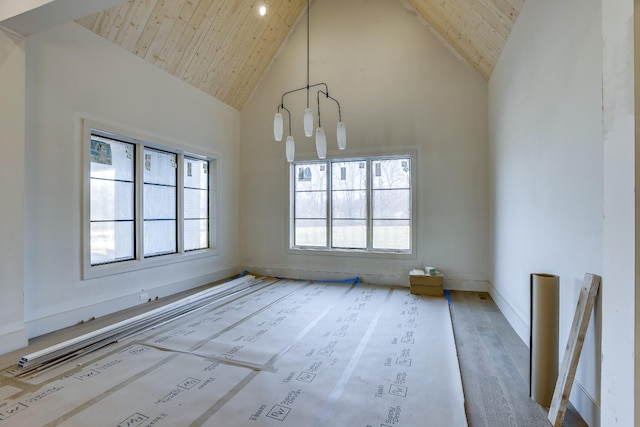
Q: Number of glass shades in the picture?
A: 5